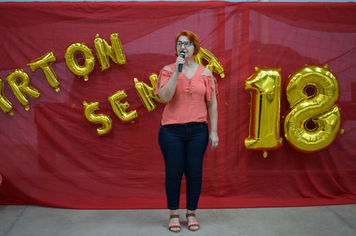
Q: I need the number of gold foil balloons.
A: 11